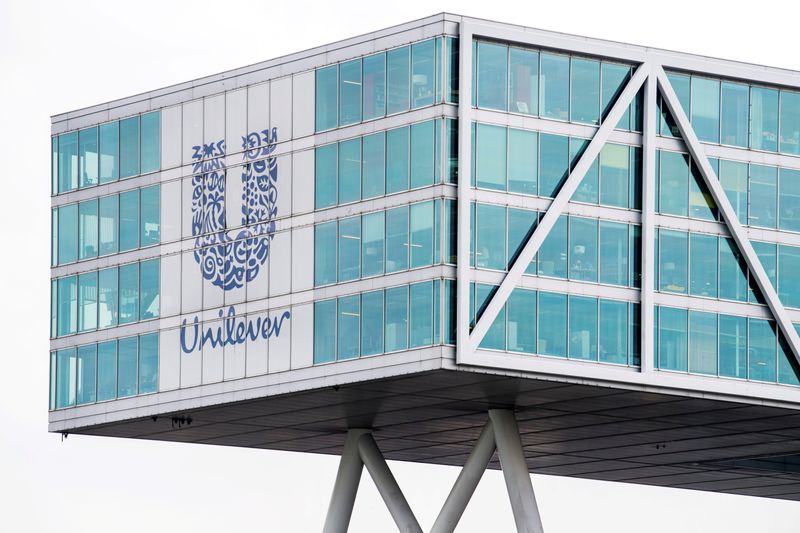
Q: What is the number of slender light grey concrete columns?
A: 4